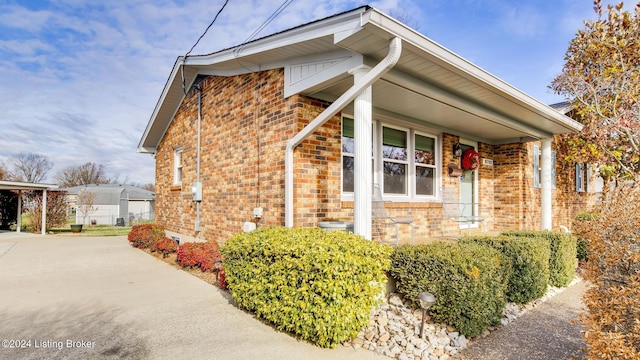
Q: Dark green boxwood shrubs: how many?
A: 3